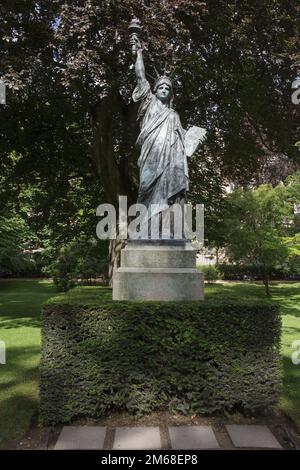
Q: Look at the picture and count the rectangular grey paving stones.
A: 4